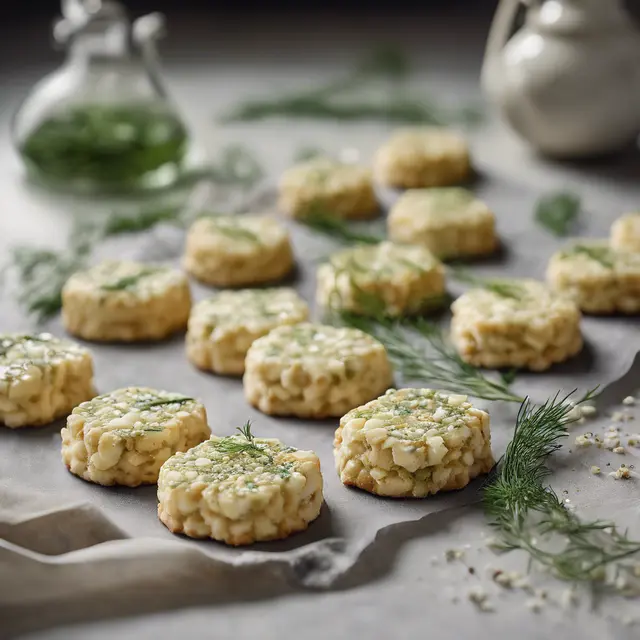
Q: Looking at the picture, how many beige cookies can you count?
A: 15